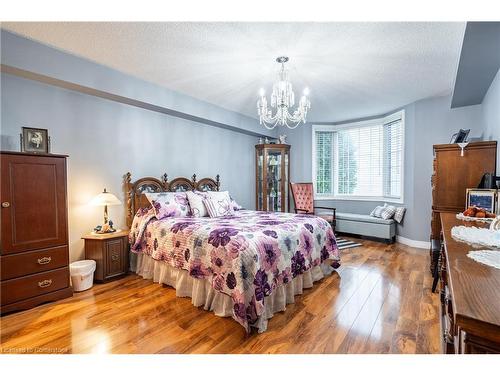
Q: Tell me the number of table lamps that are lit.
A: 1